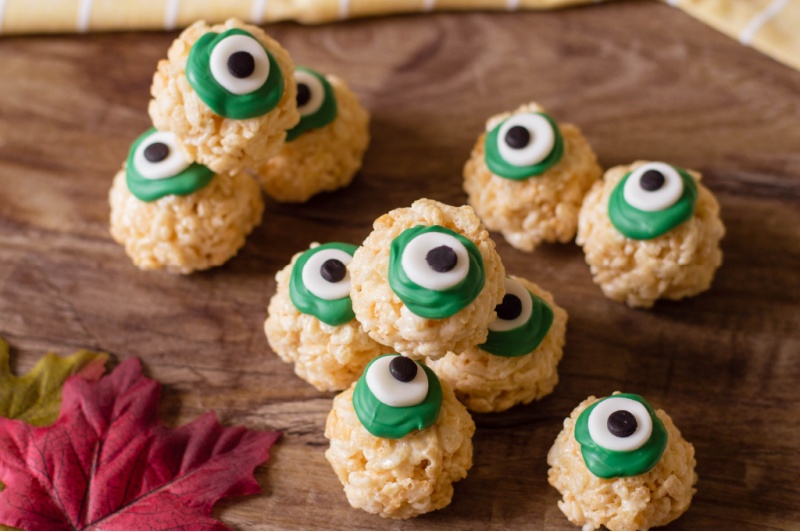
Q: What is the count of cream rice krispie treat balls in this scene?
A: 10